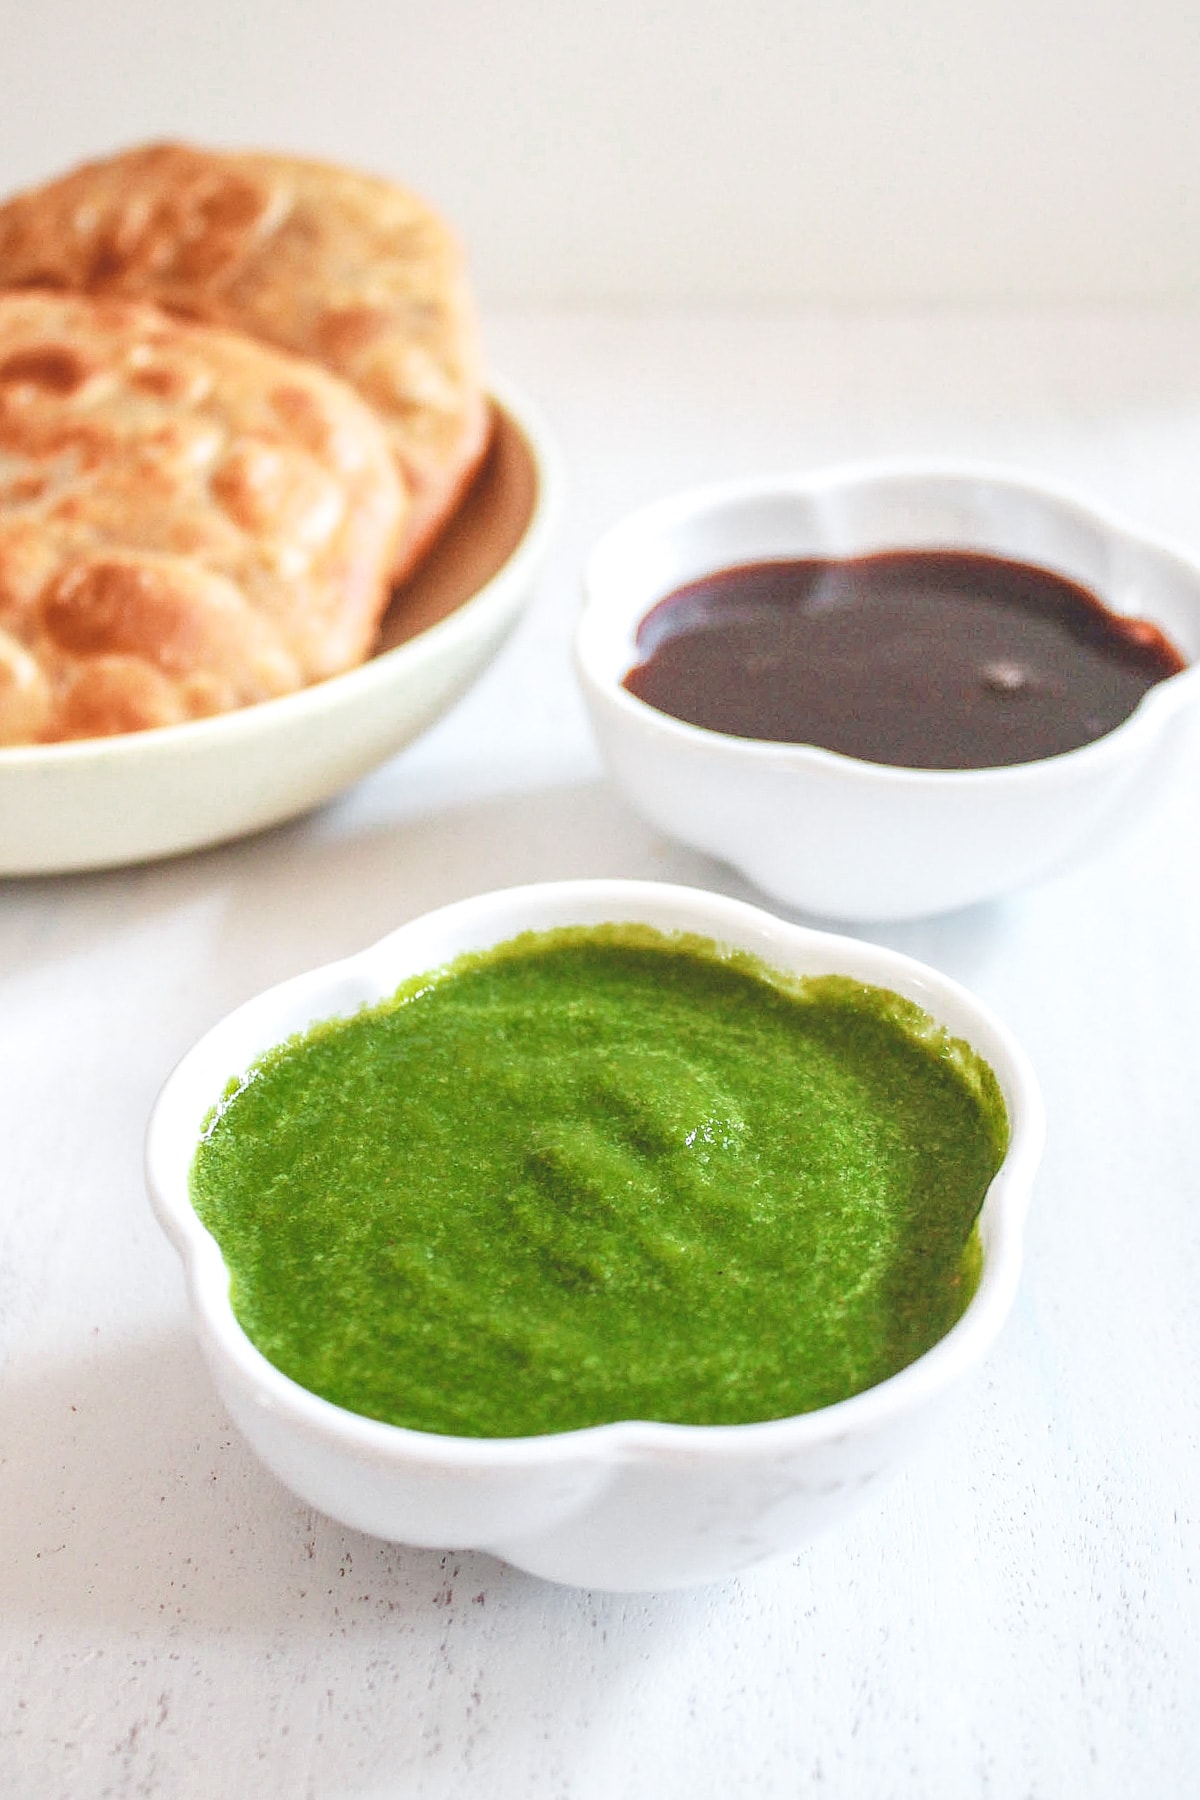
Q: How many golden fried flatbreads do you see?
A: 2